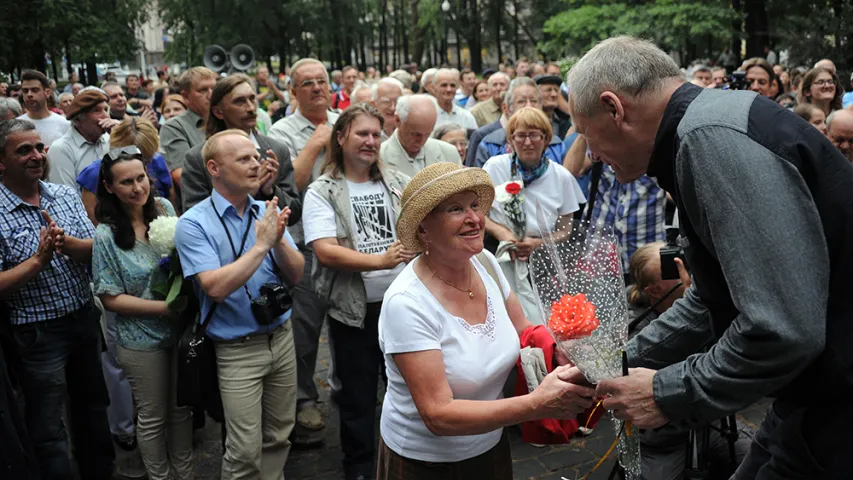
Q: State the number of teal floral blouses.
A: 1